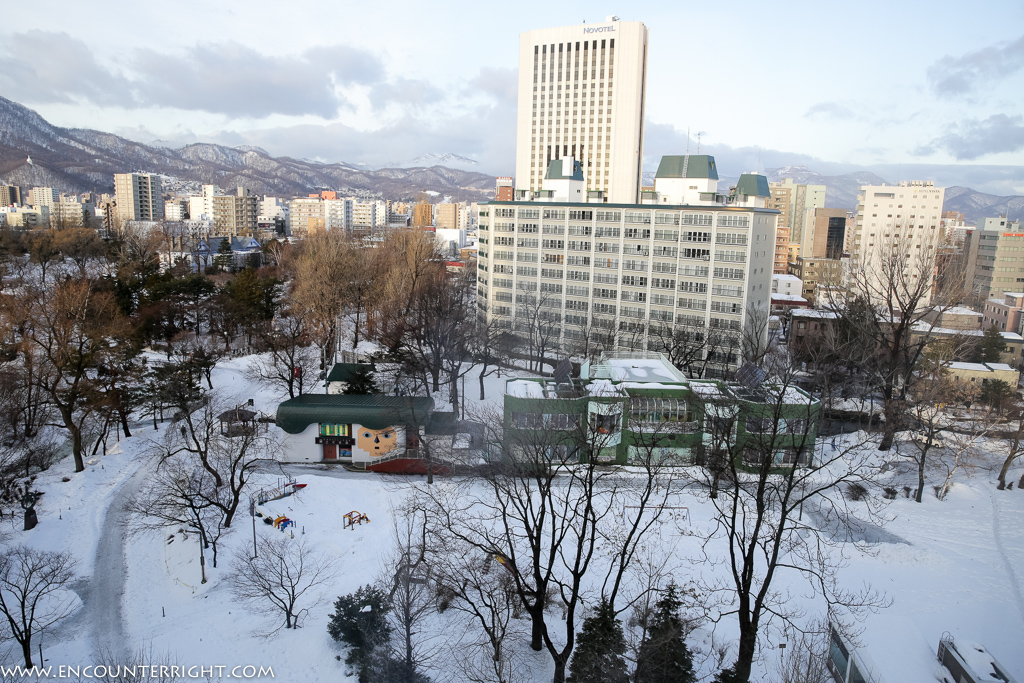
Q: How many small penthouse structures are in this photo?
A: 3